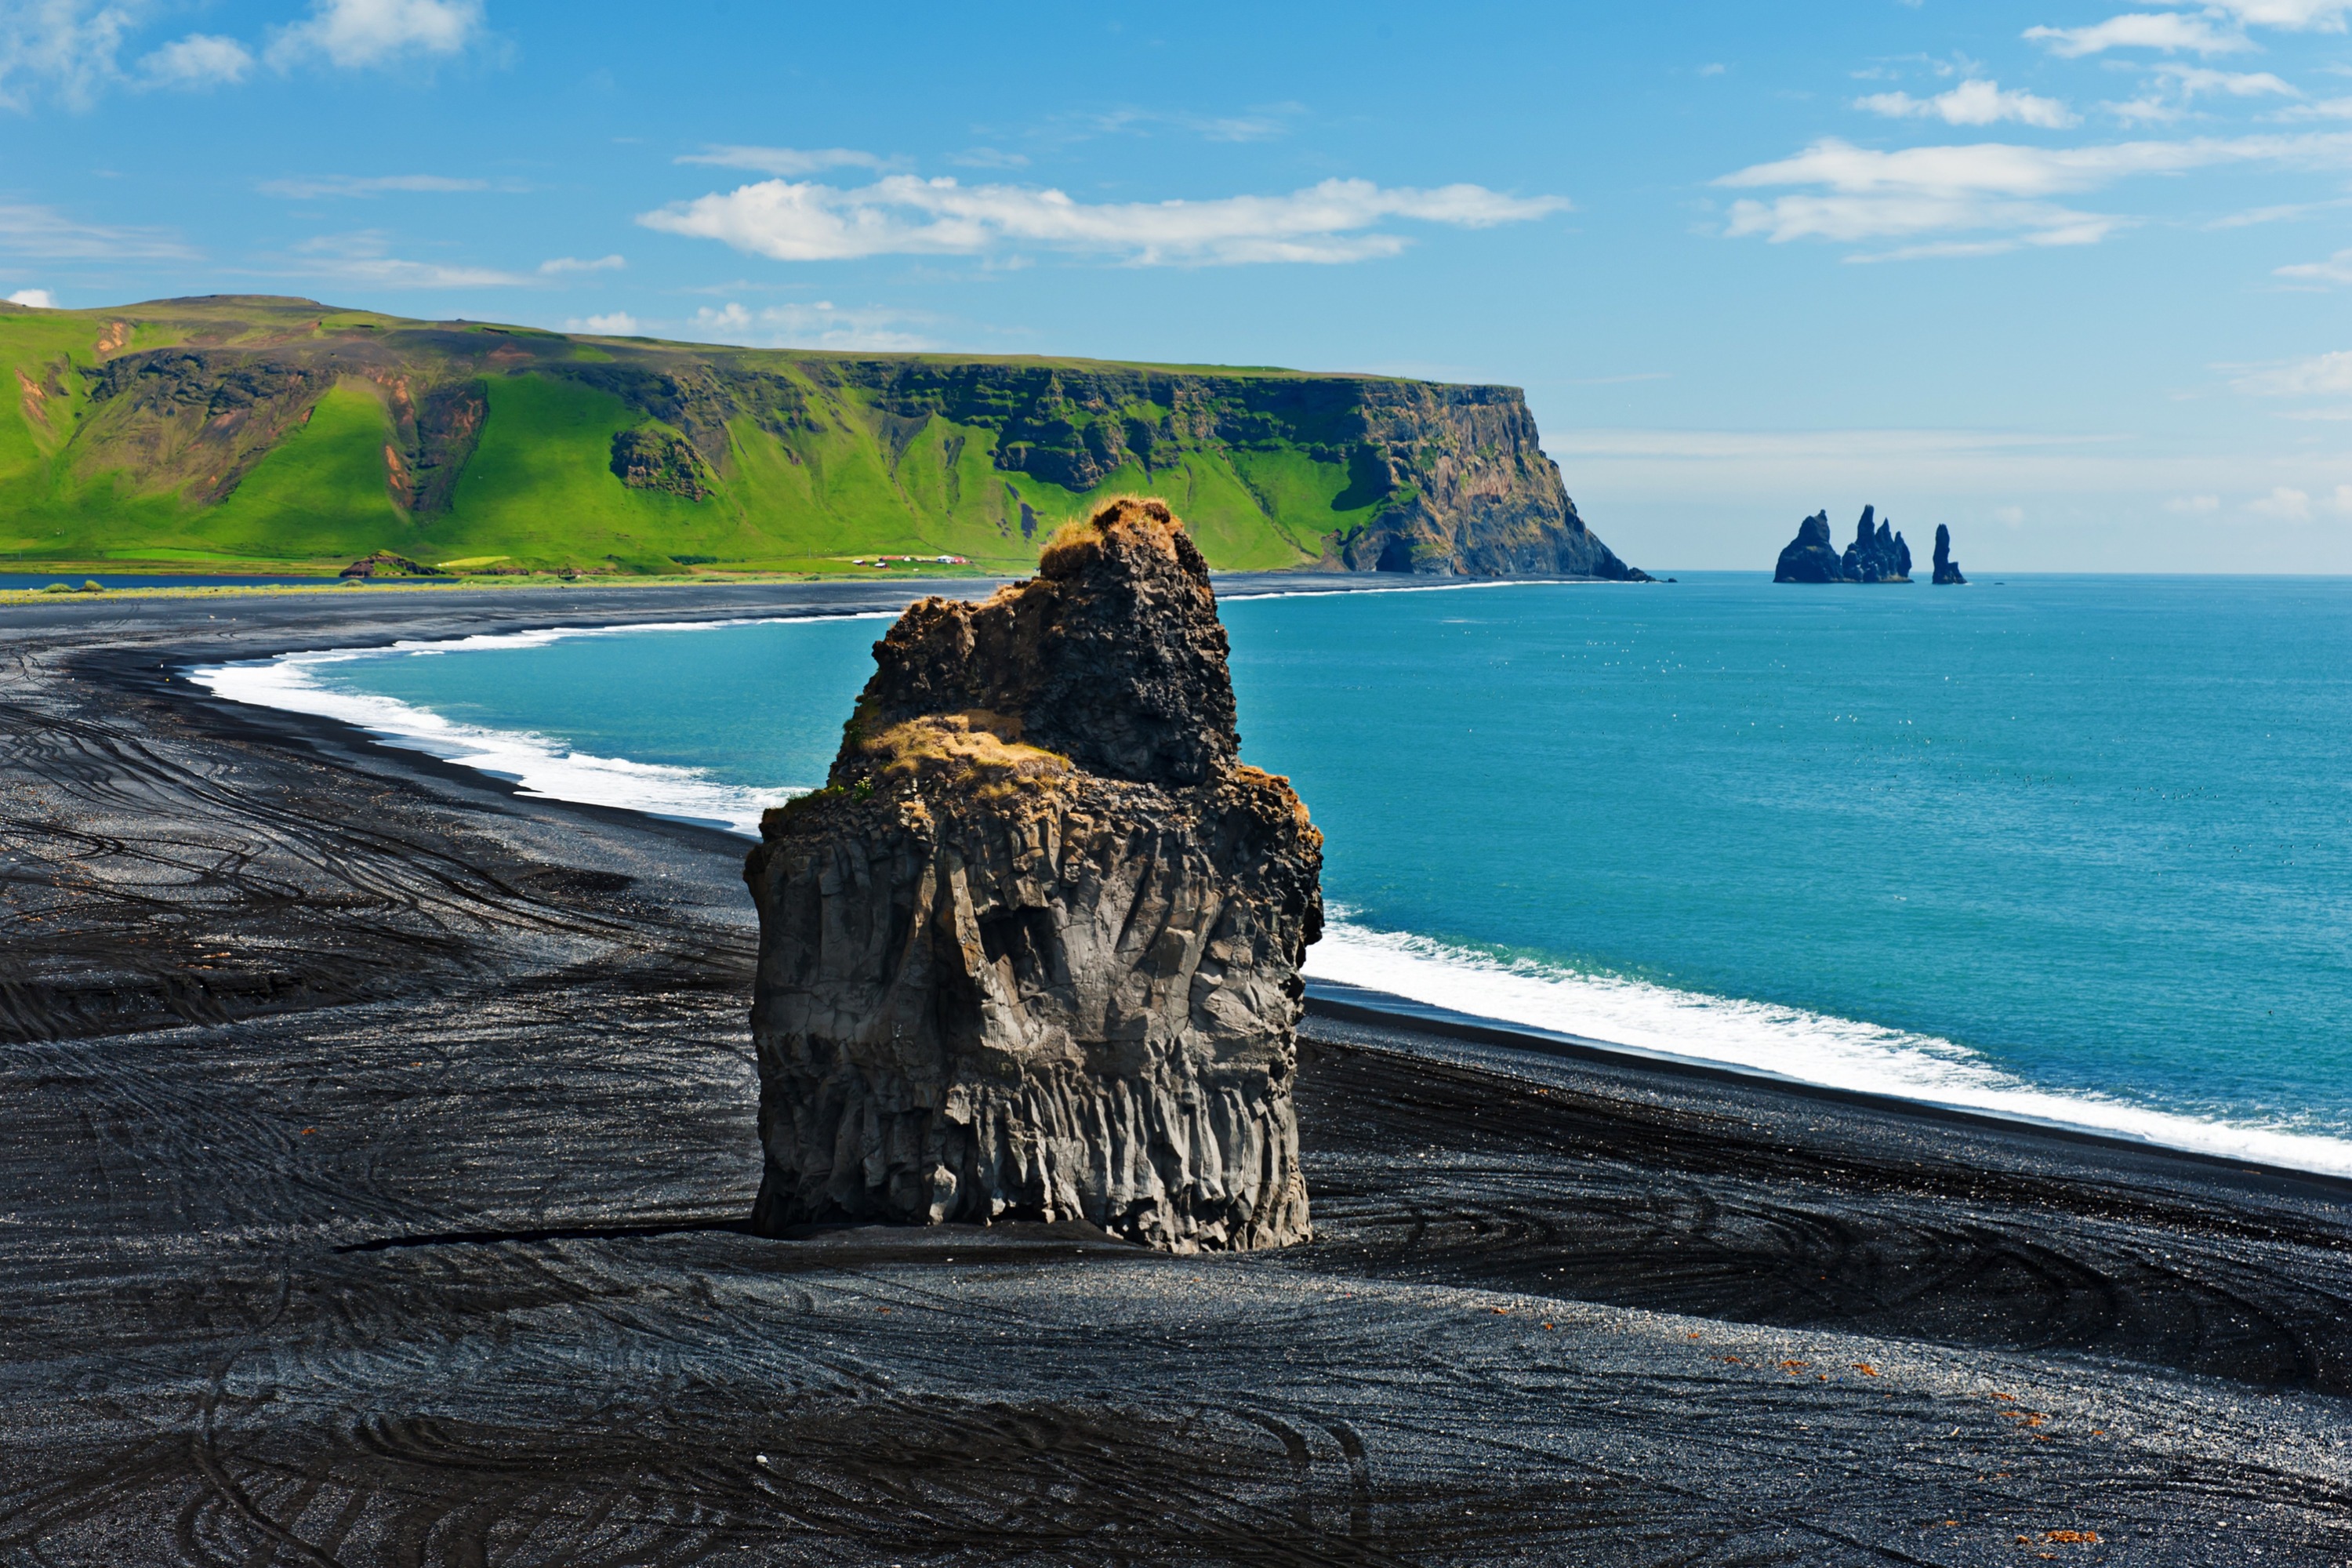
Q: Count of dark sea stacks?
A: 3